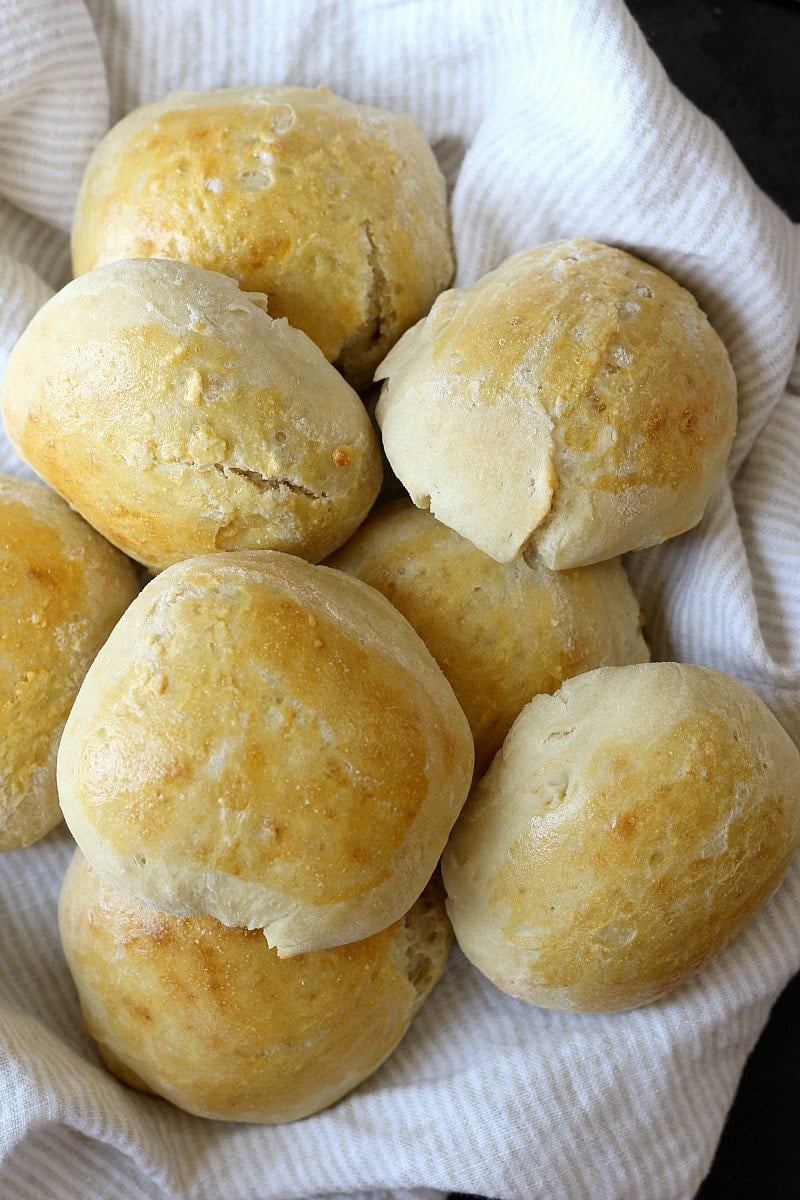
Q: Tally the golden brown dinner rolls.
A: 8